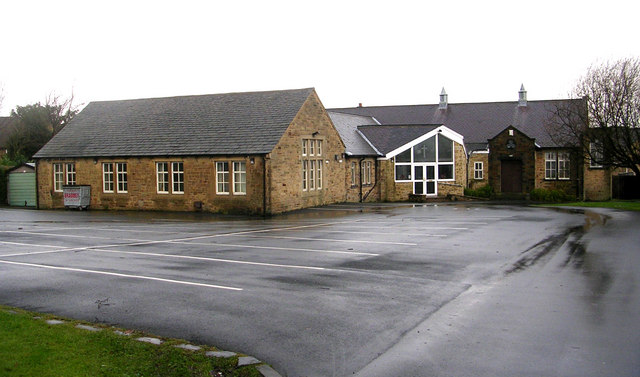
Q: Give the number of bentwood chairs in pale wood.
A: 0